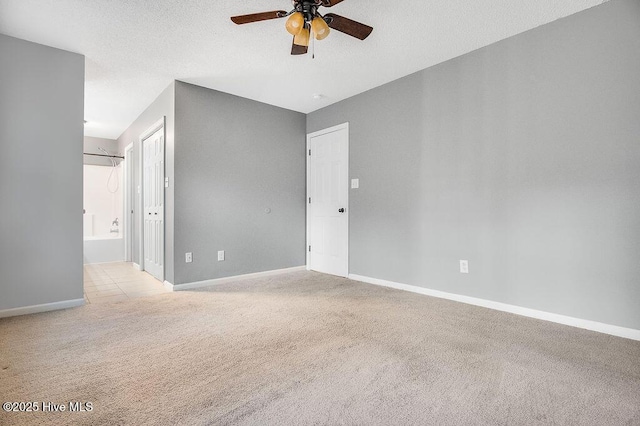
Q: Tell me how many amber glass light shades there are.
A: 3